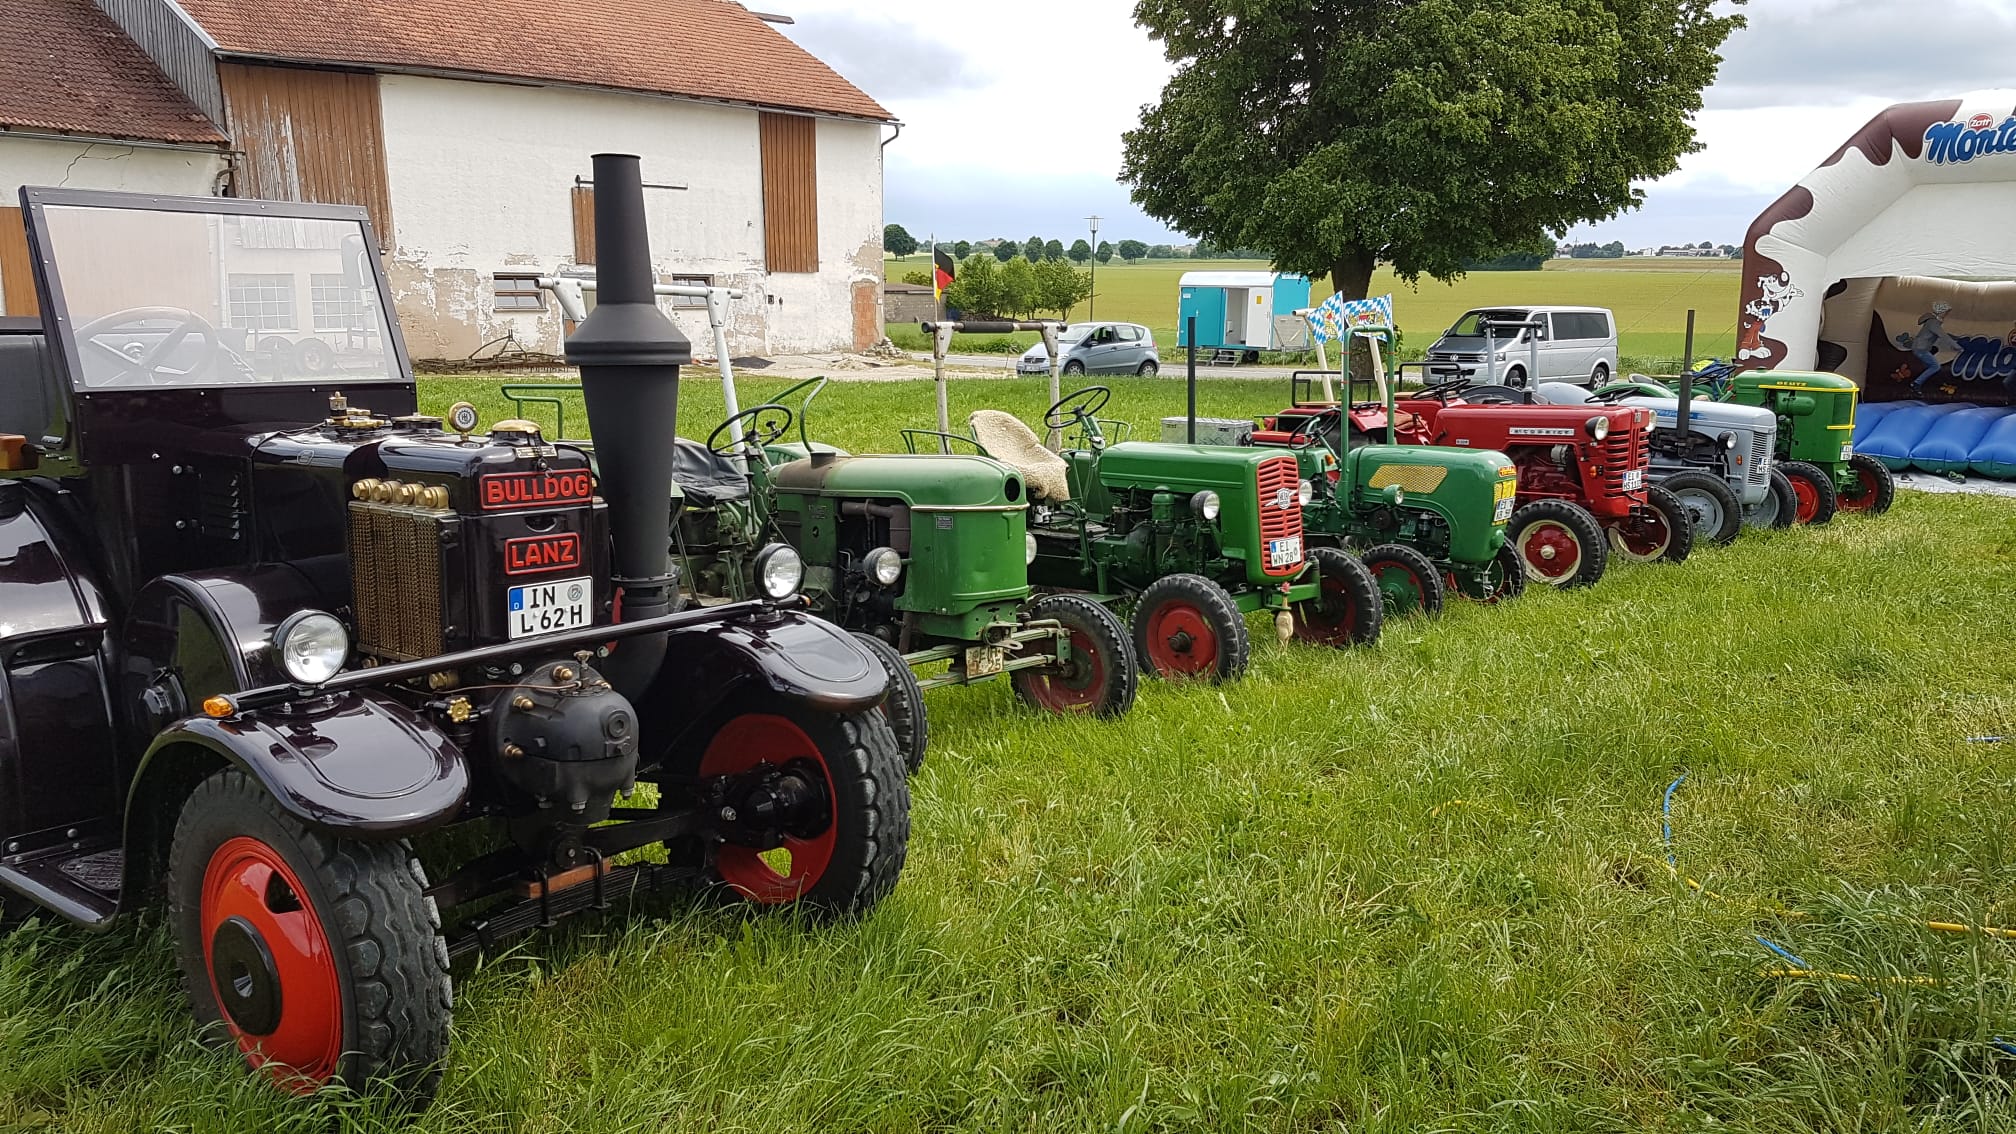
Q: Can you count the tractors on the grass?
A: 7